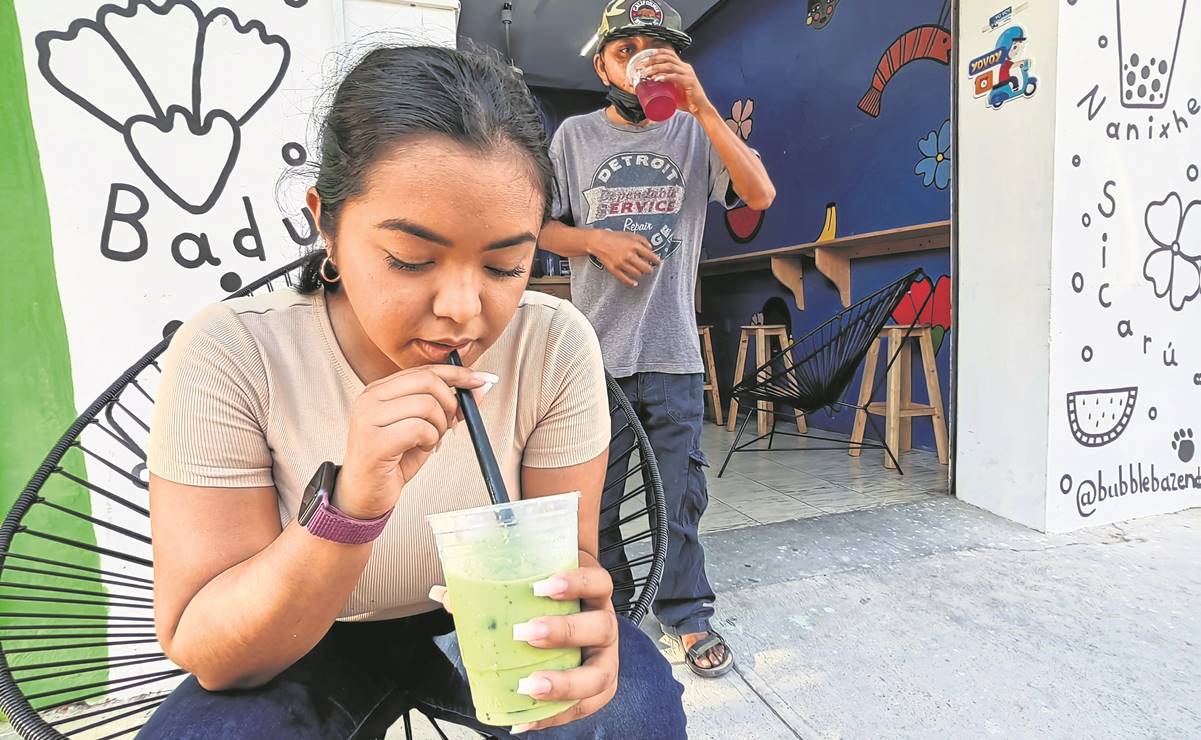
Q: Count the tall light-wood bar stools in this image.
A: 3